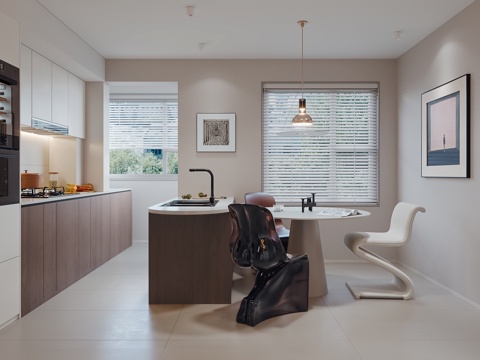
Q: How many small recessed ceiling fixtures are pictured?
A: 3